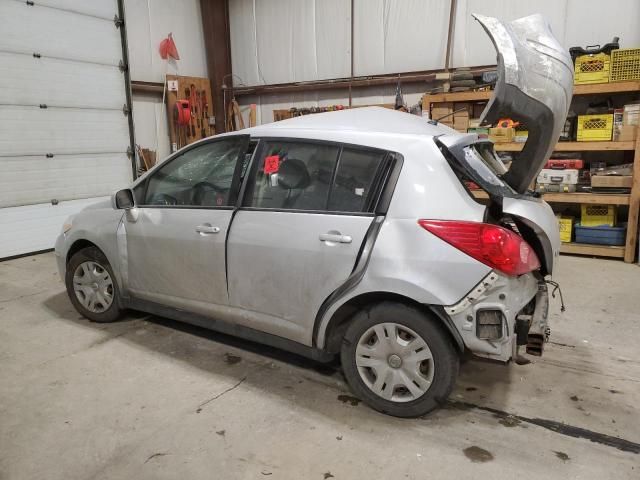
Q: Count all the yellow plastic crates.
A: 5